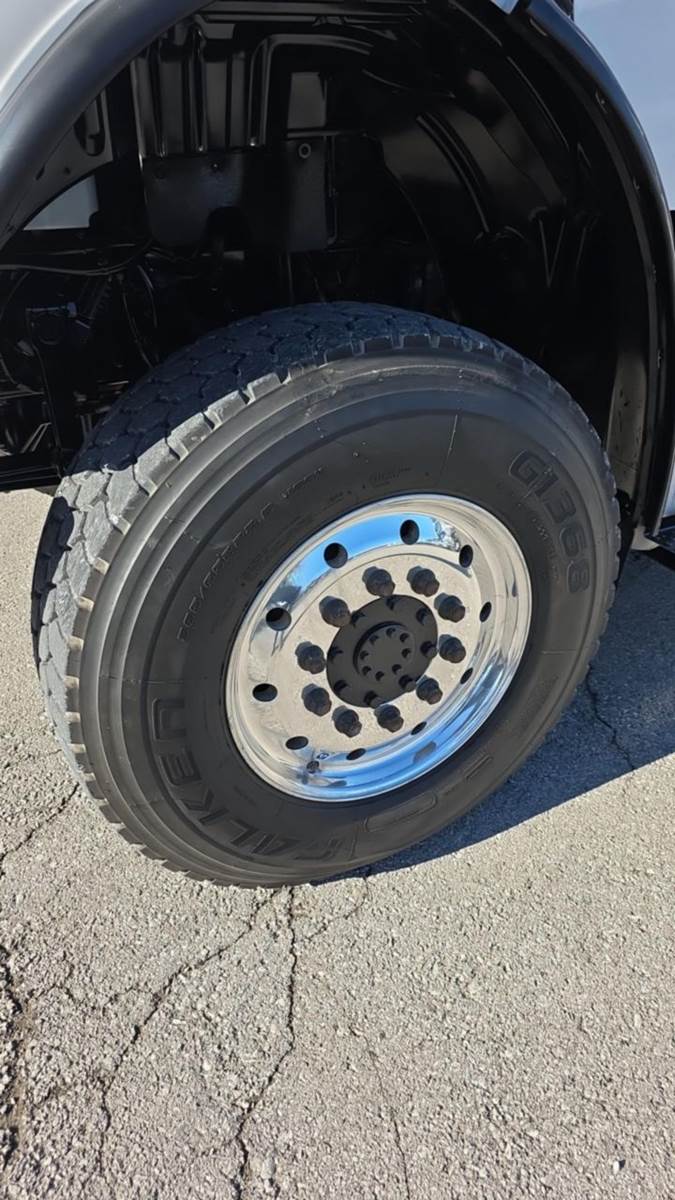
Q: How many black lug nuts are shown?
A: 10